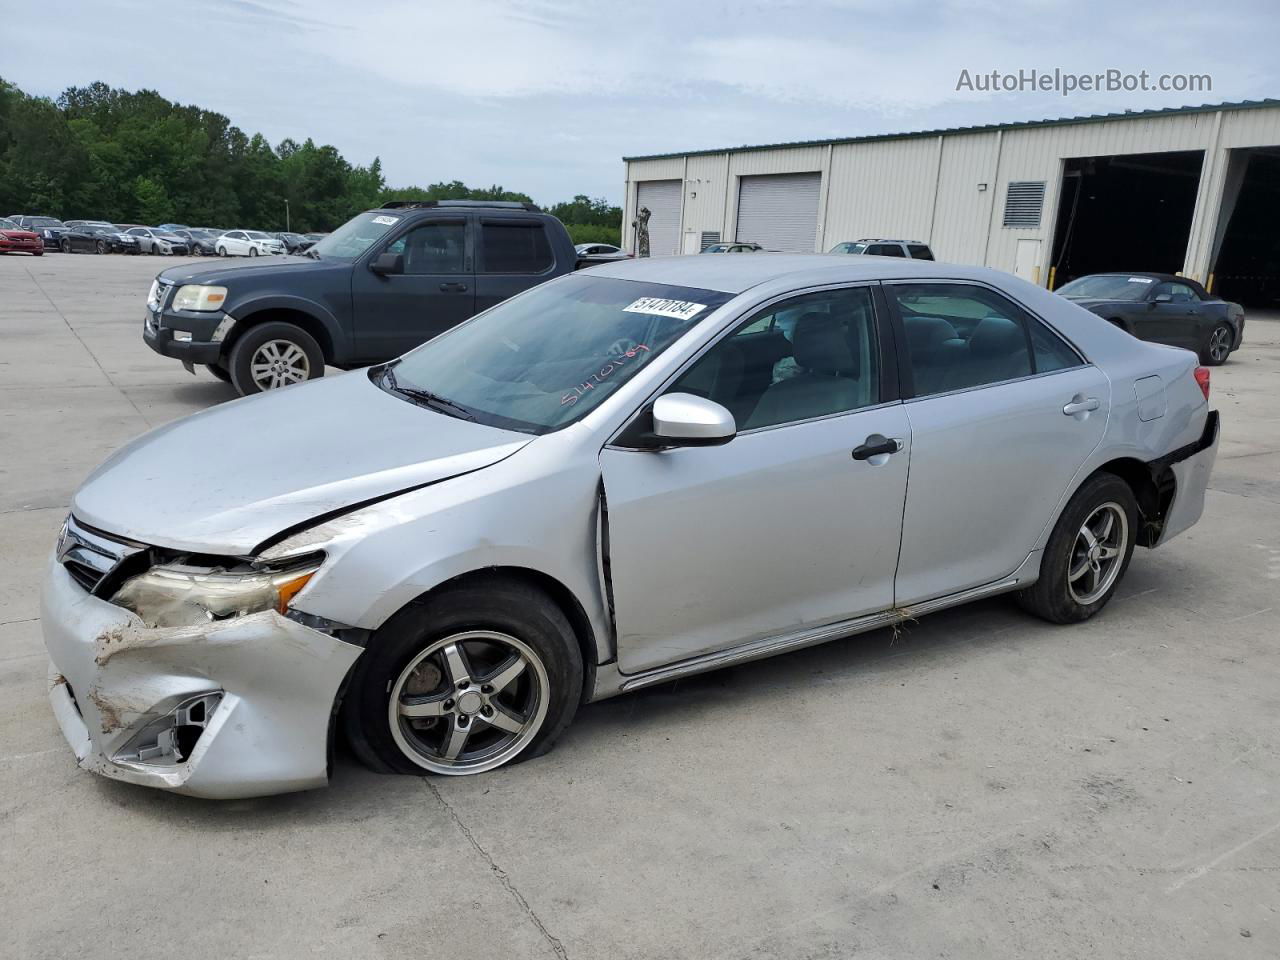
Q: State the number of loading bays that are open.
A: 2